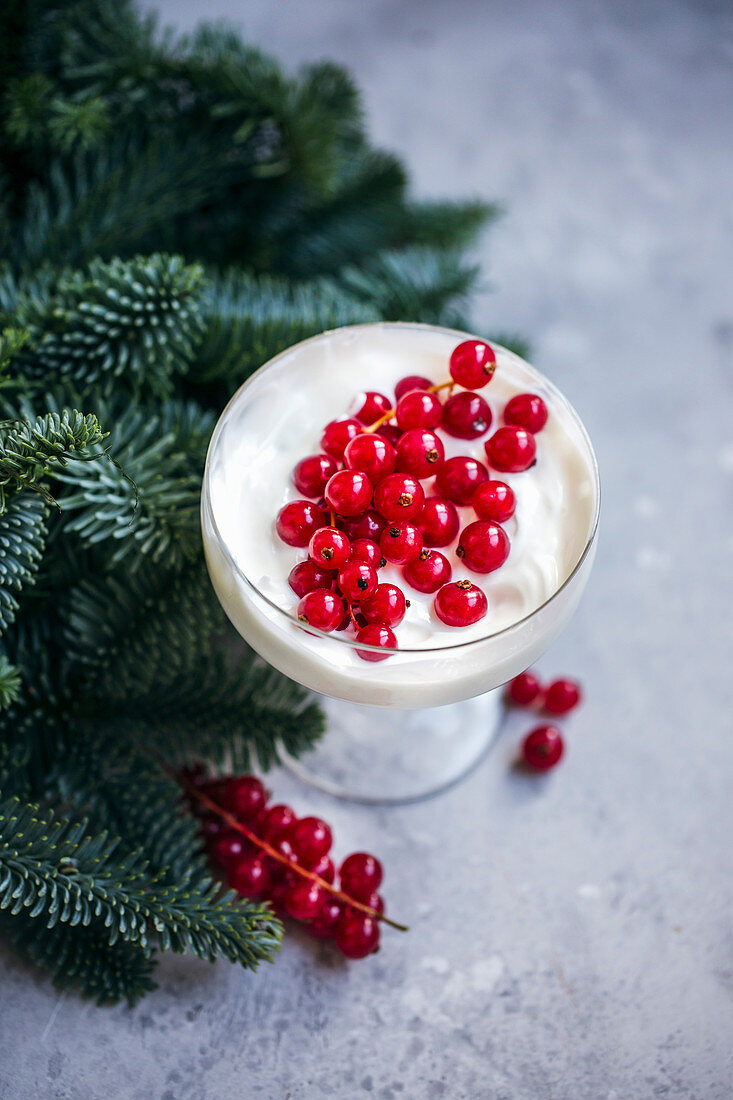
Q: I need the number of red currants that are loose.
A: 3